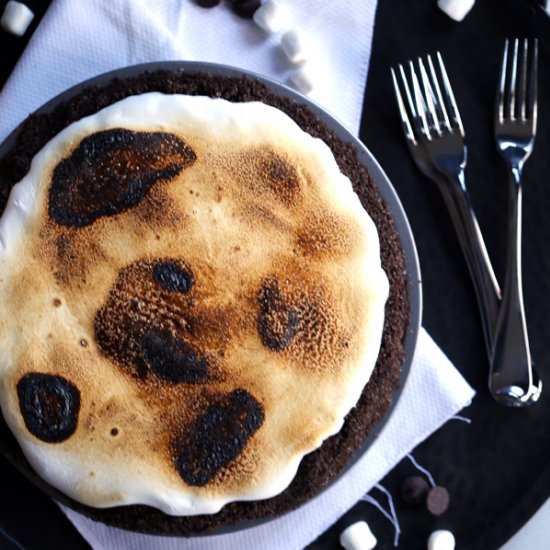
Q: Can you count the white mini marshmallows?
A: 7